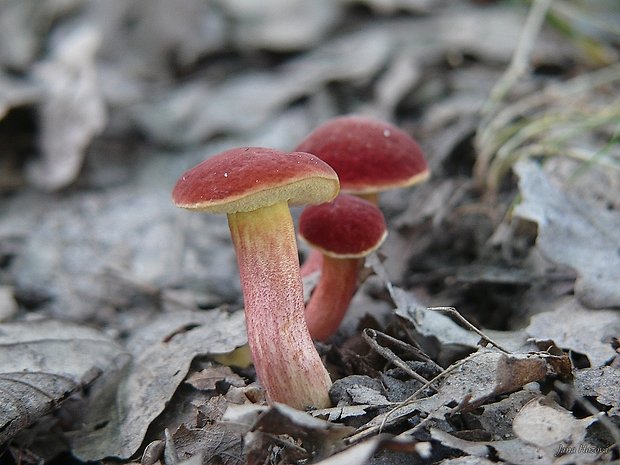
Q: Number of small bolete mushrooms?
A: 3